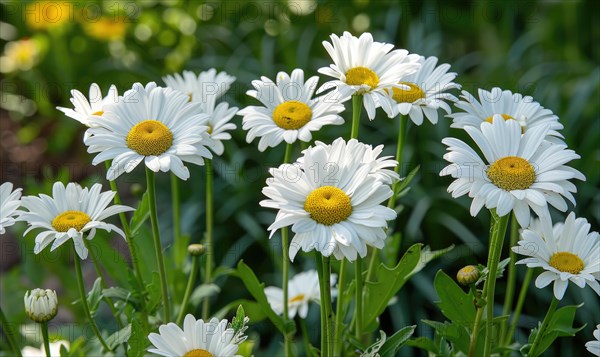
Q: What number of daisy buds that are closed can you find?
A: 3